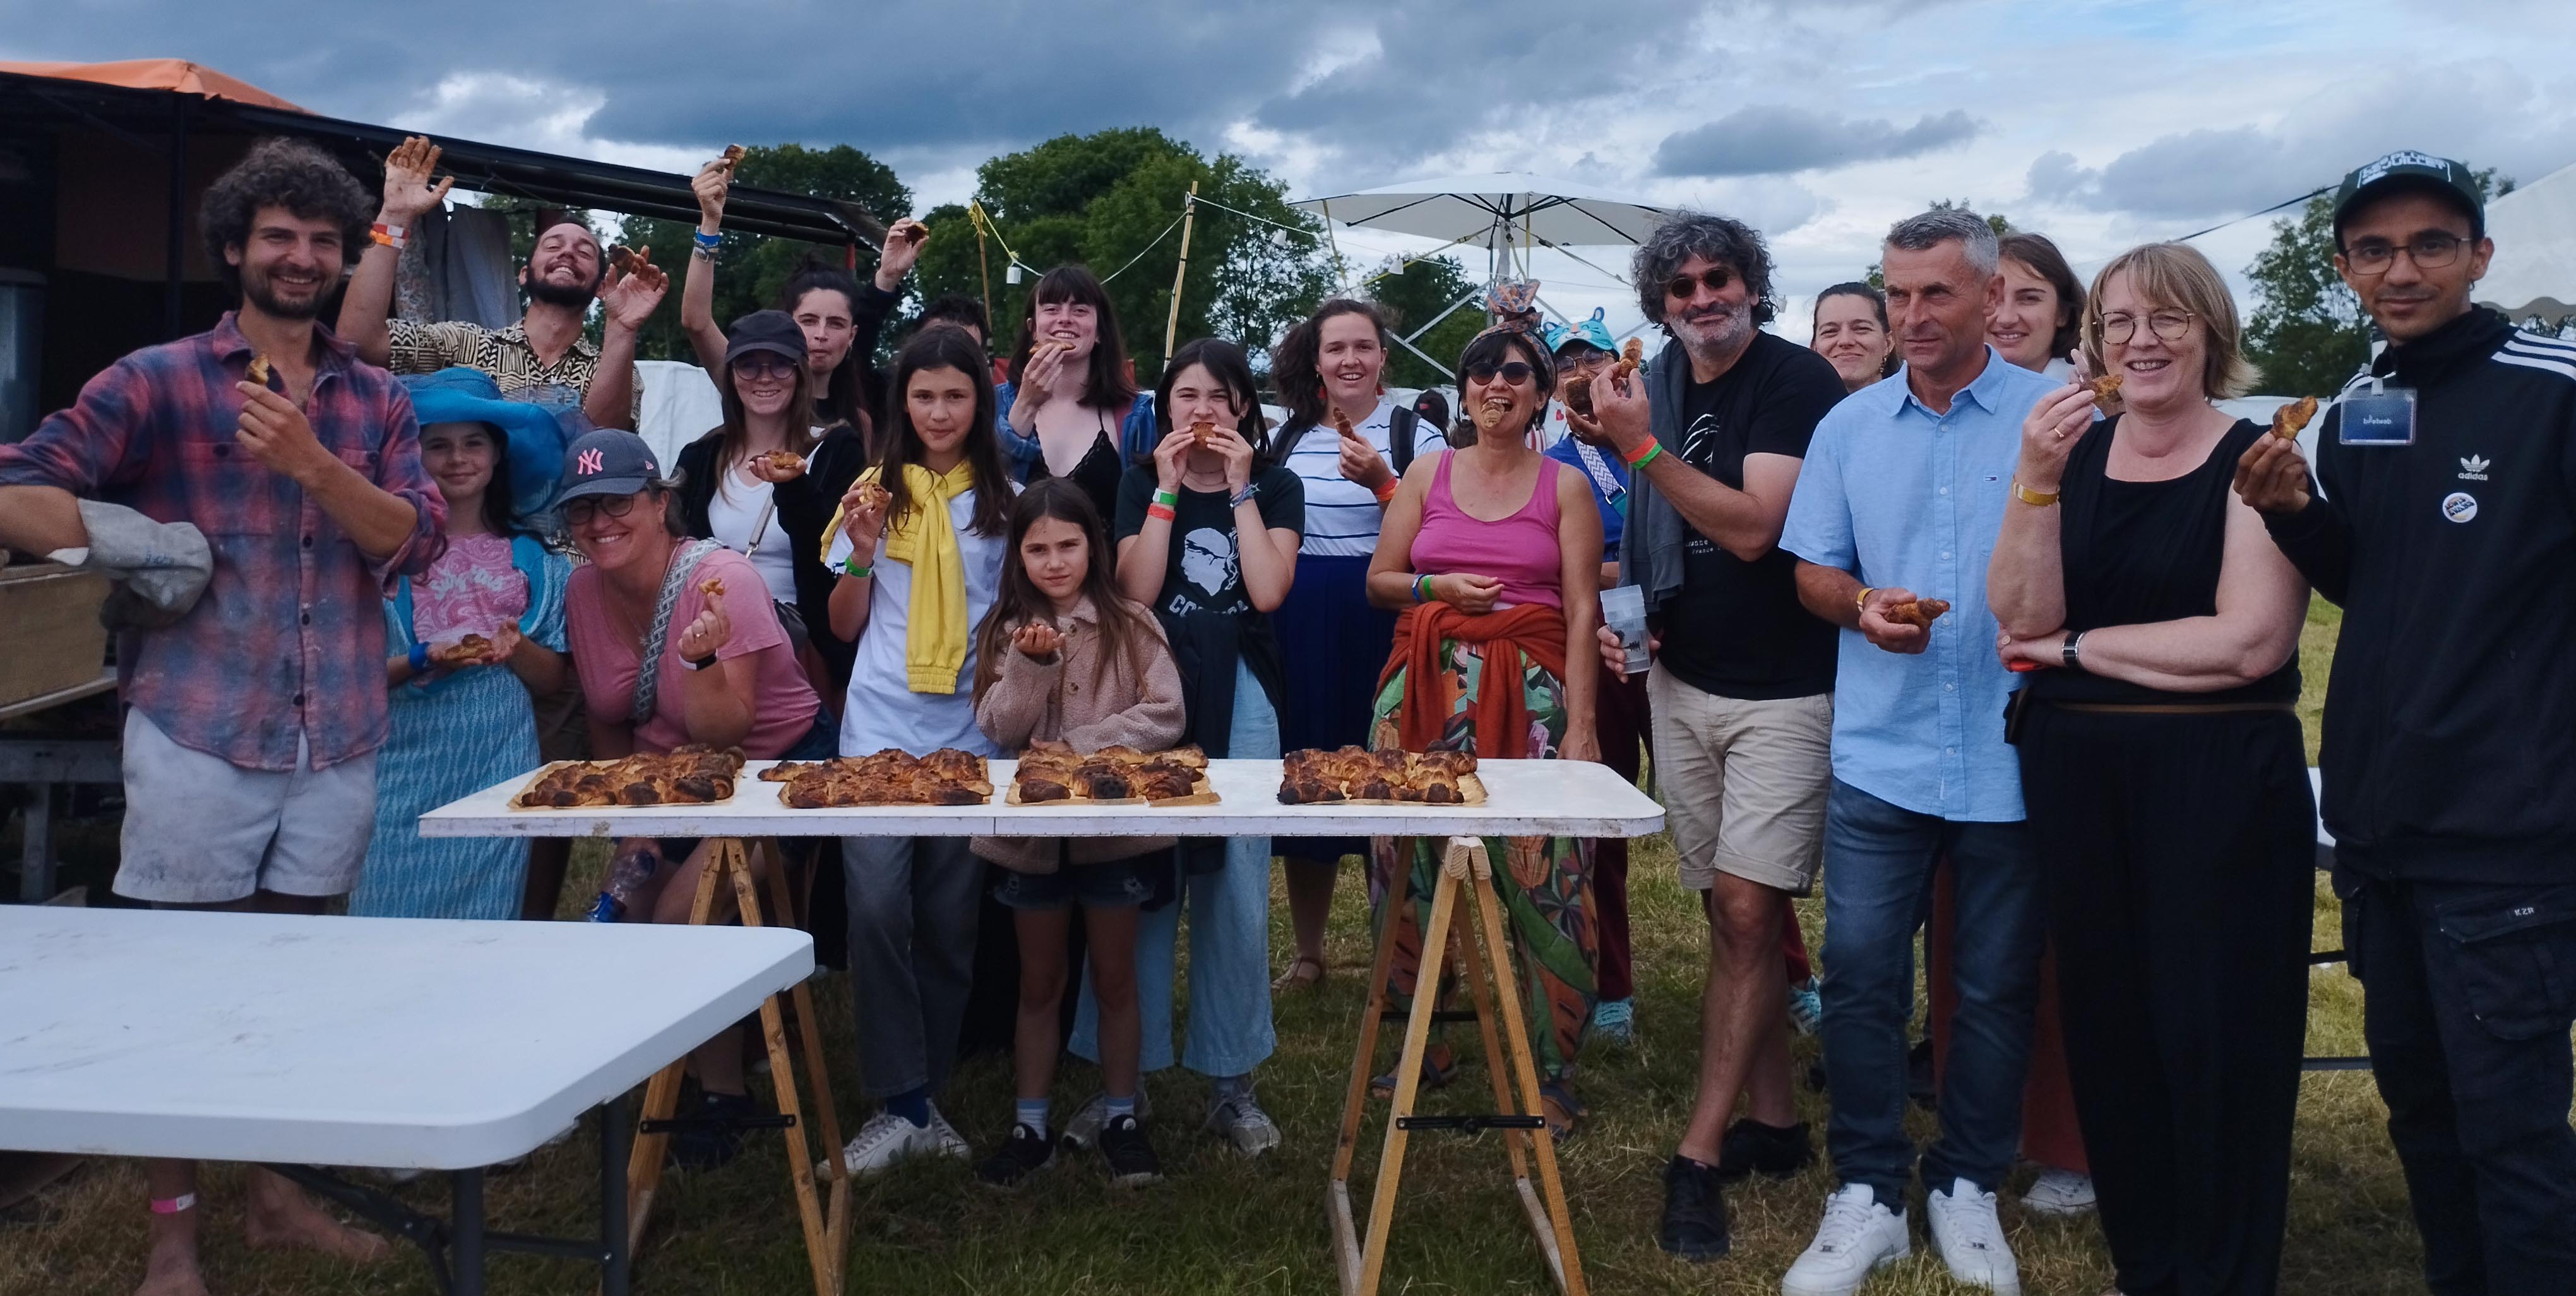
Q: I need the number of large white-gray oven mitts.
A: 1